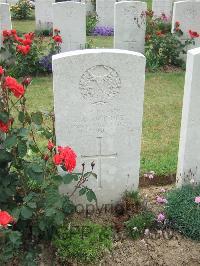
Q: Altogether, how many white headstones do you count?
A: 9